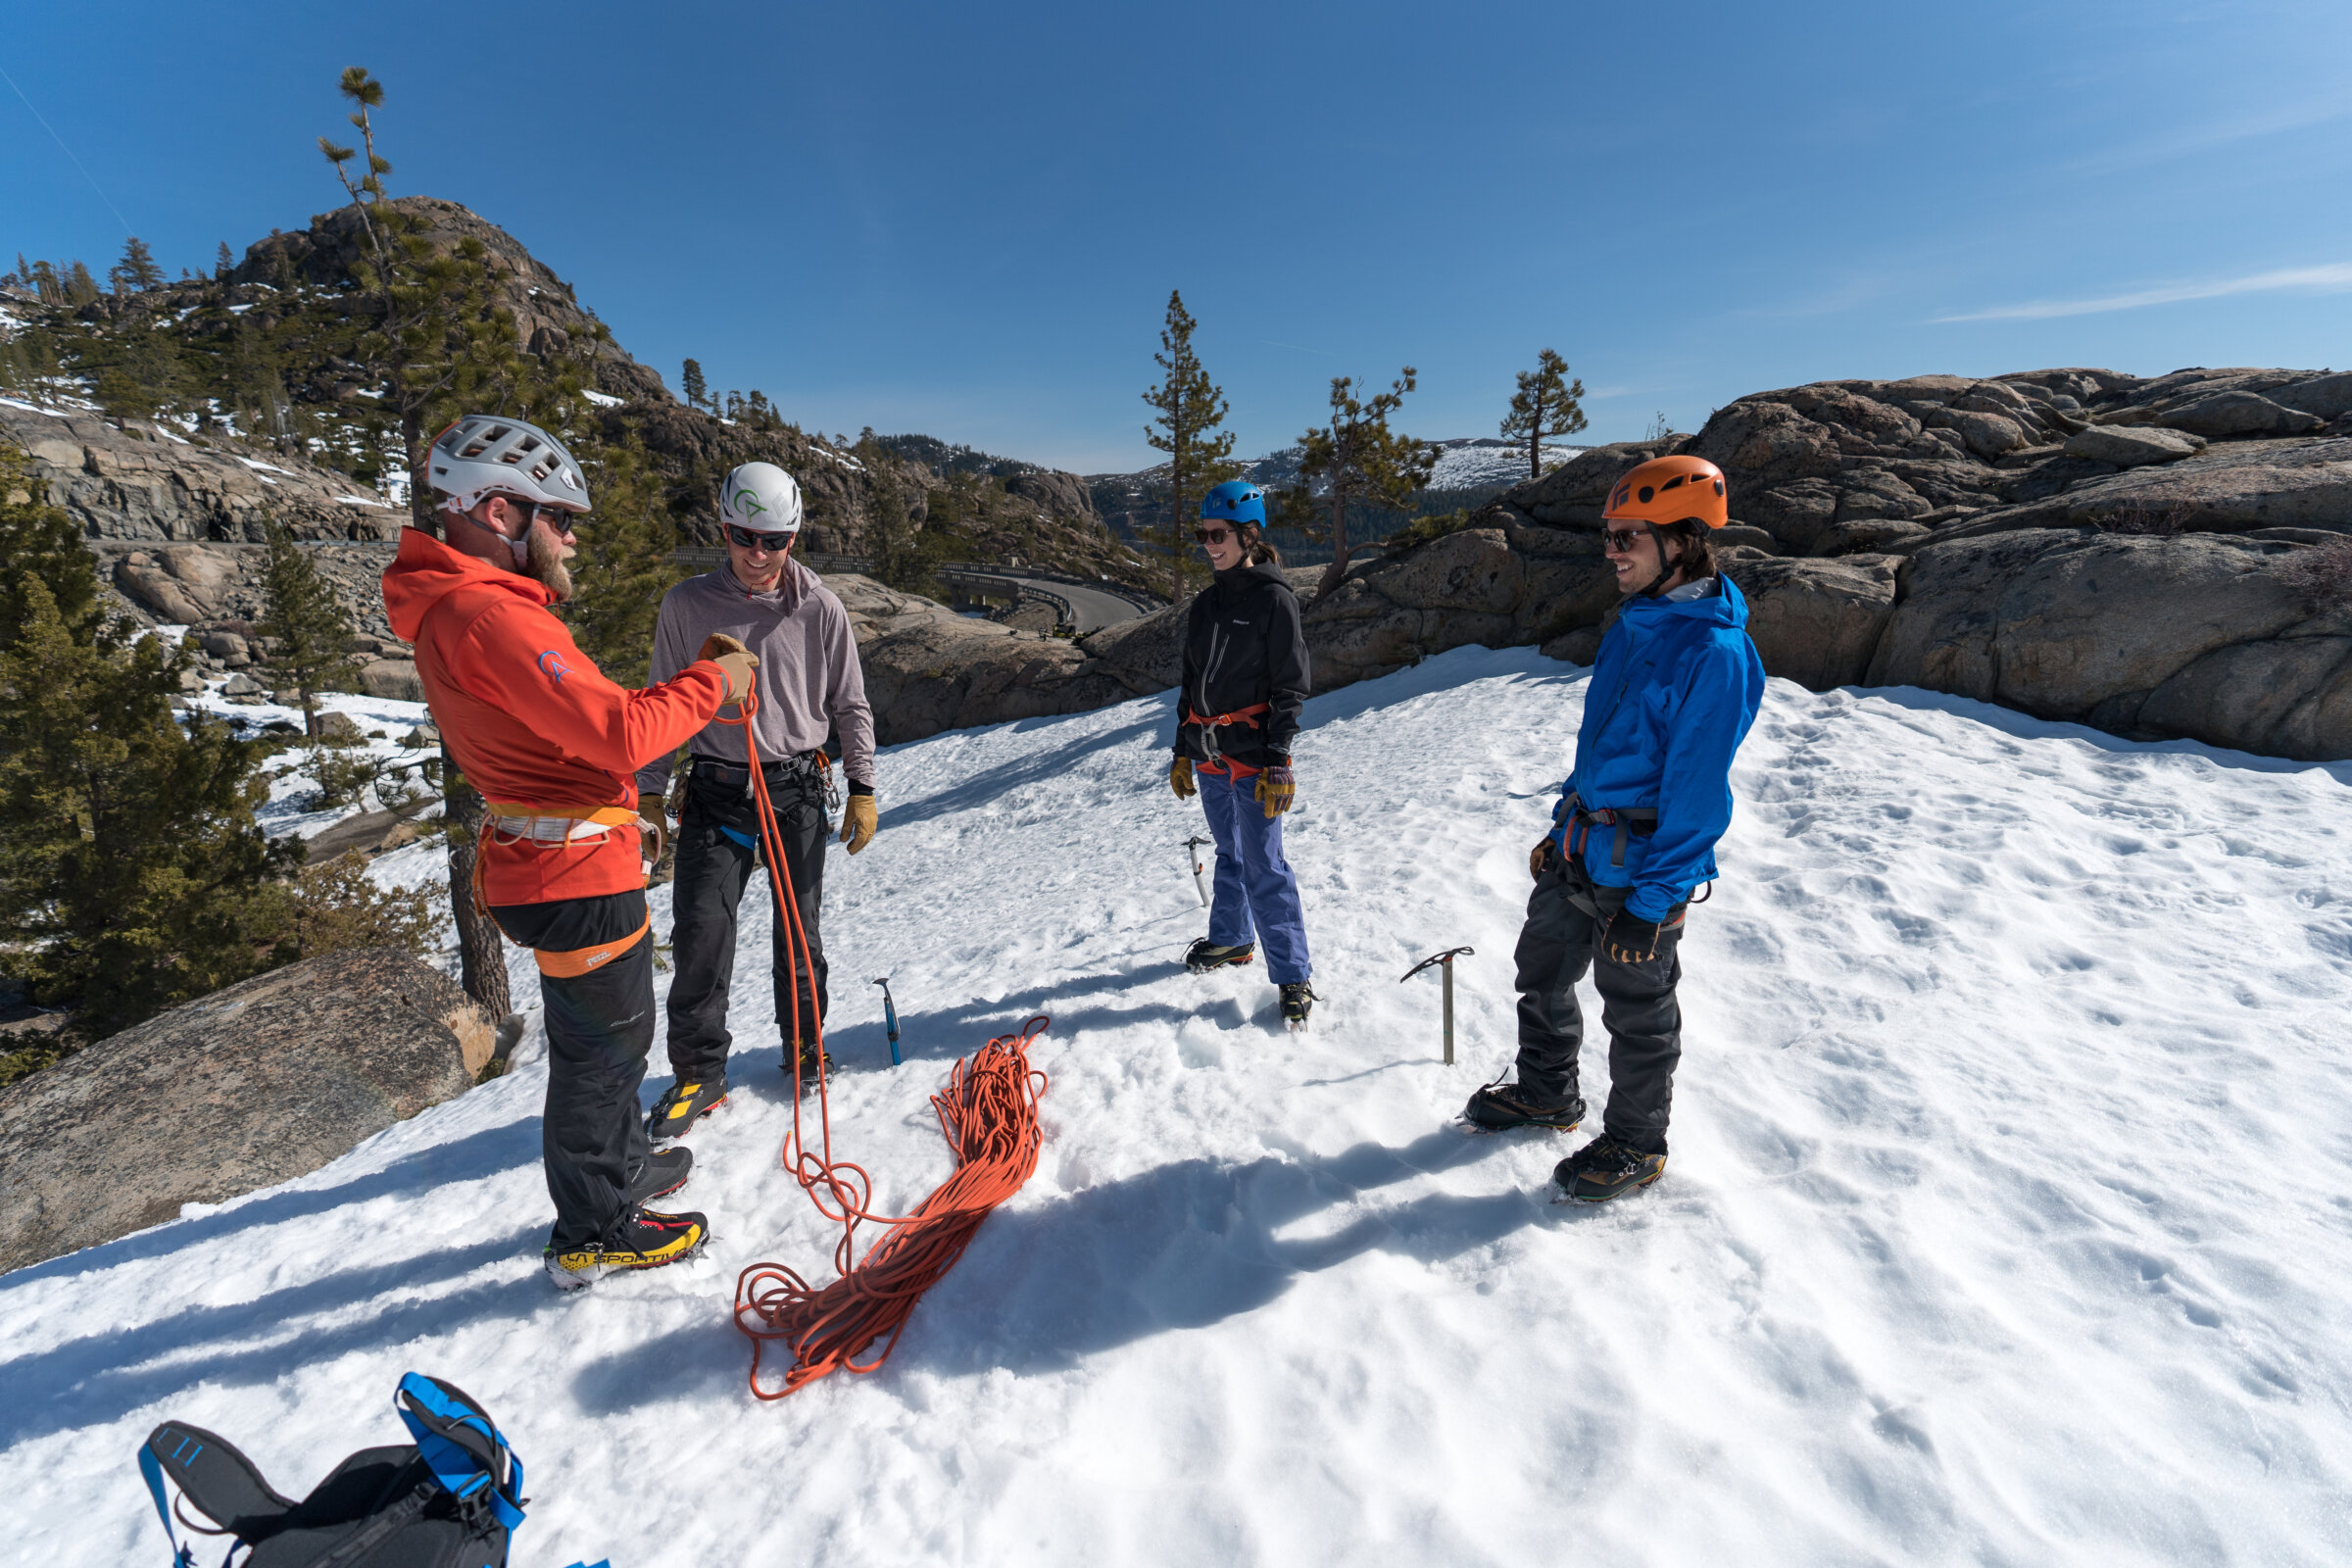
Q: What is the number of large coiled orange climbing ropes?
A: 1